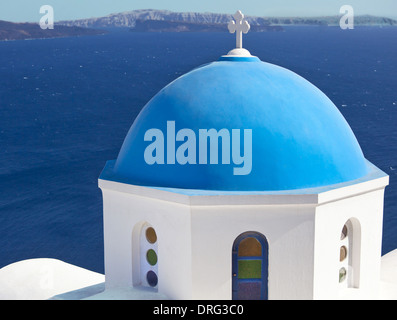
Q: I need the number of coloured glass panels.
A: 9